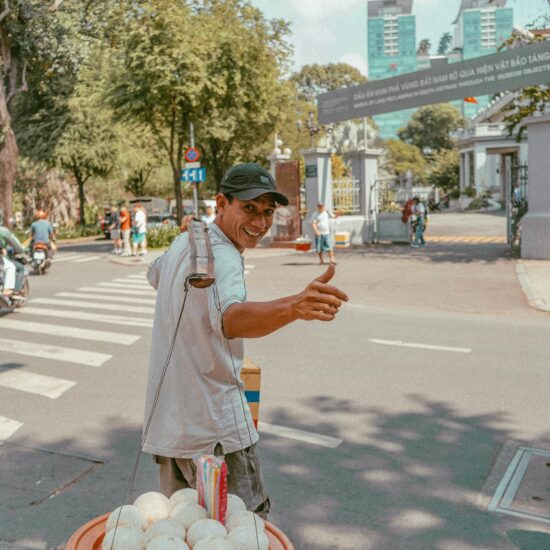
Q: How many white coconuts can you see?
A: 12